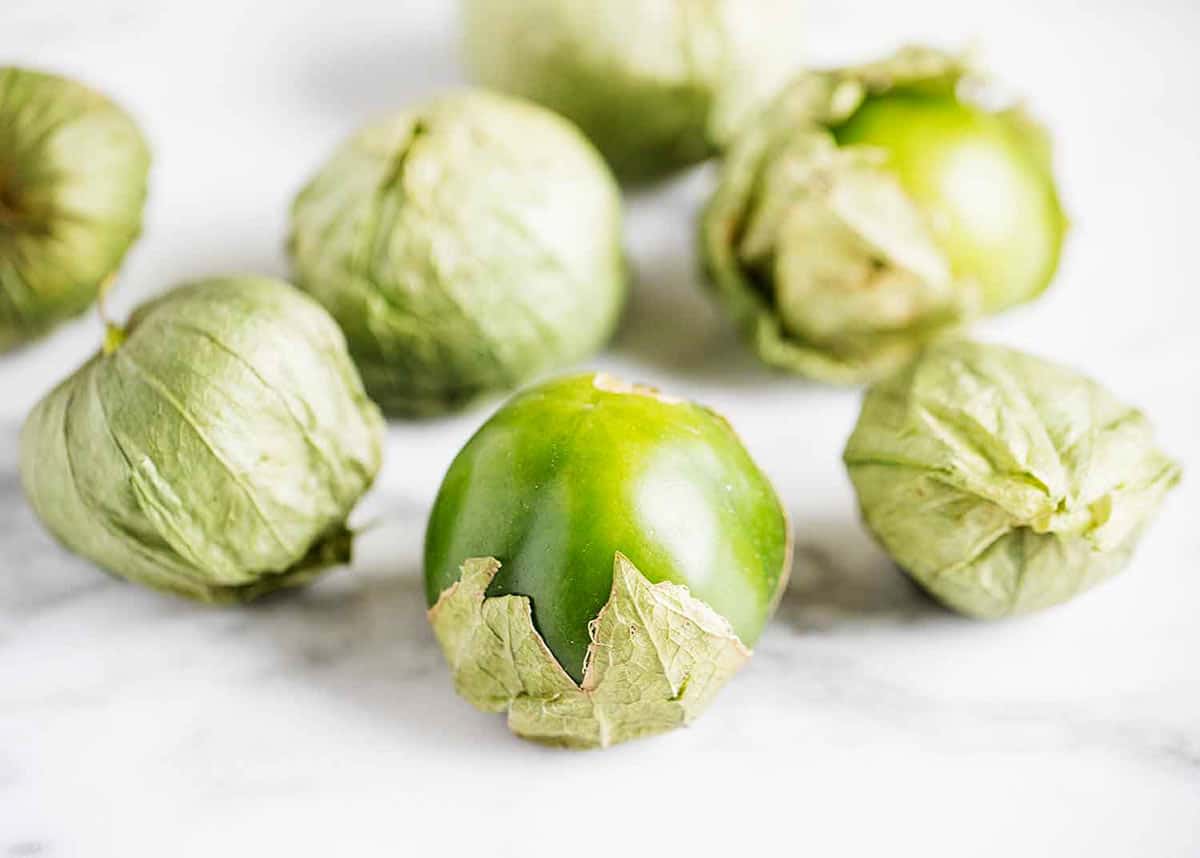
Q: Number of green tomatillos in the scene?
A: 7